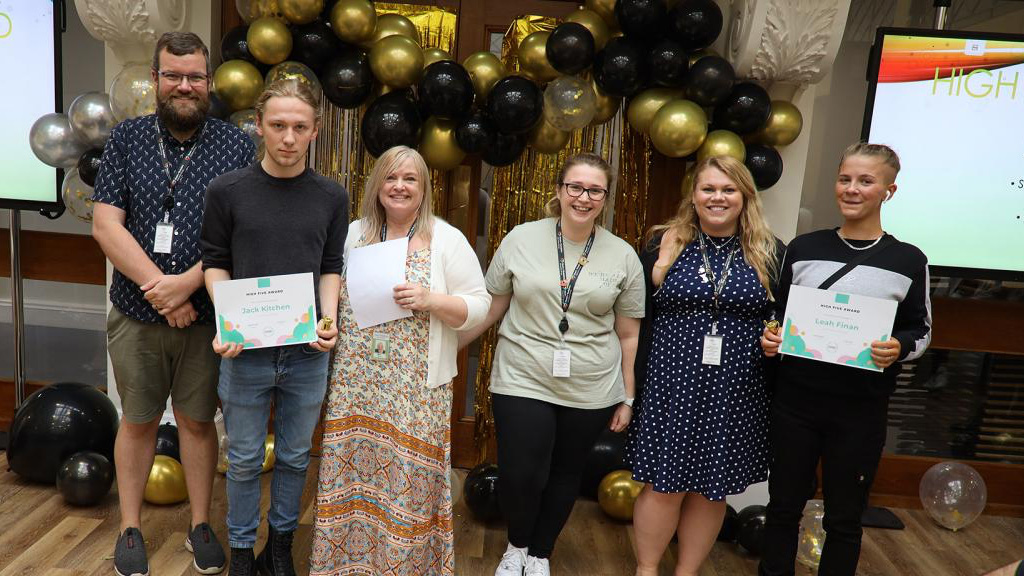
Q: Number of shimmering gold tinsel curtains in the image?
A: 2